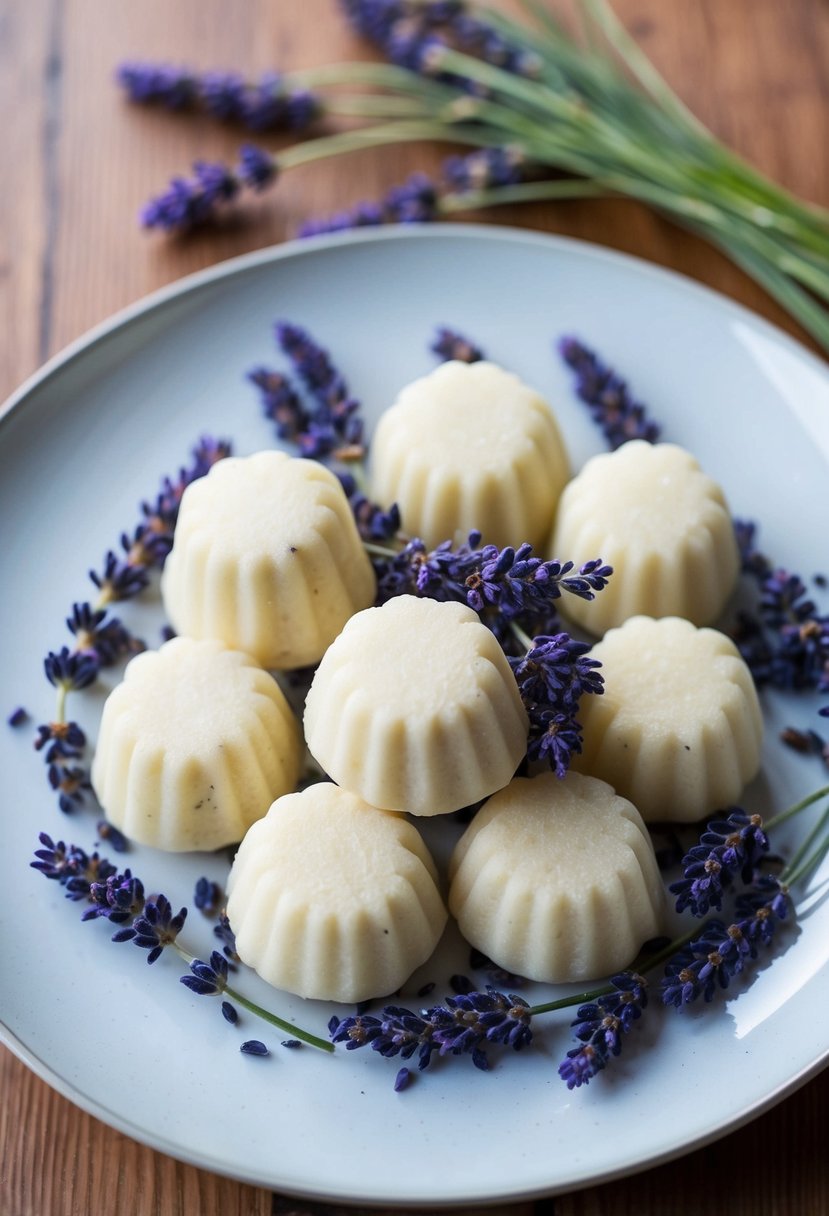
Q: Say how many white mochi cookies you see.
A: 8